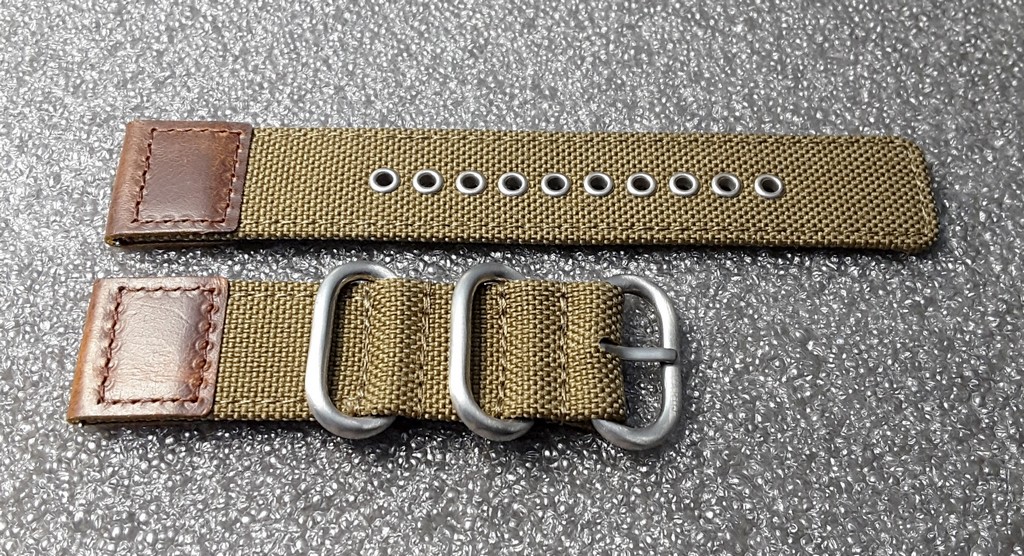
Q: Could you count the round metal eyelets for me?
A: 10